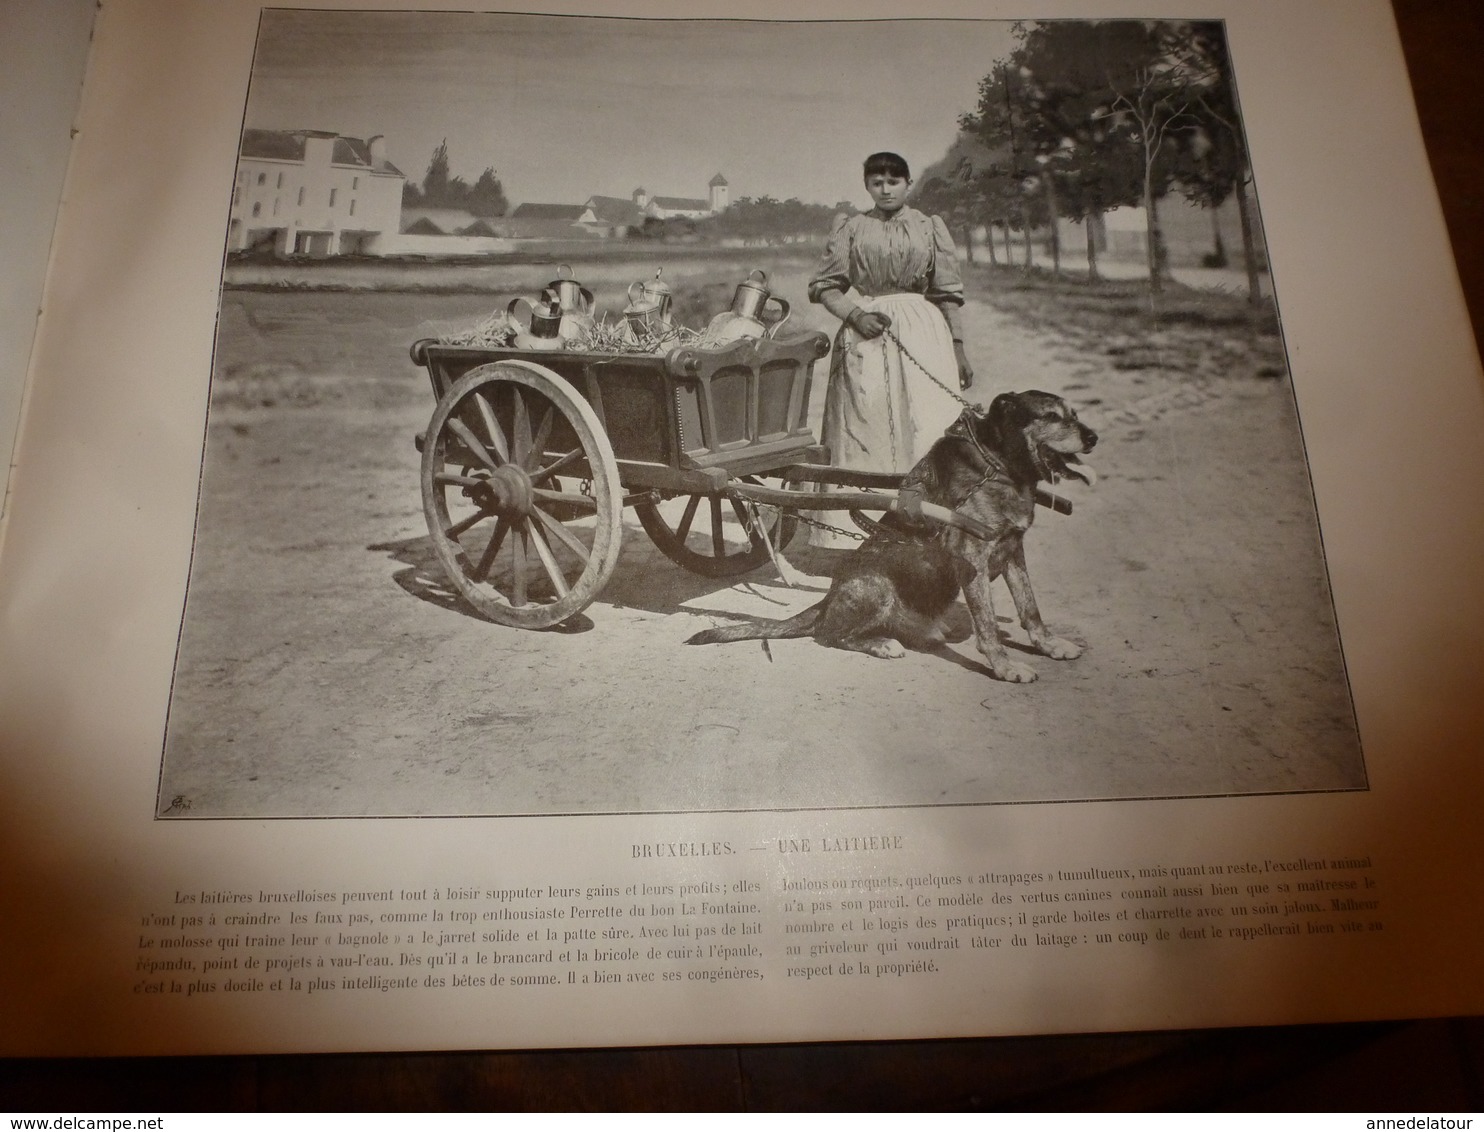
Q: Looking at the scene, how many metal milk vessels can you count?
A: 5